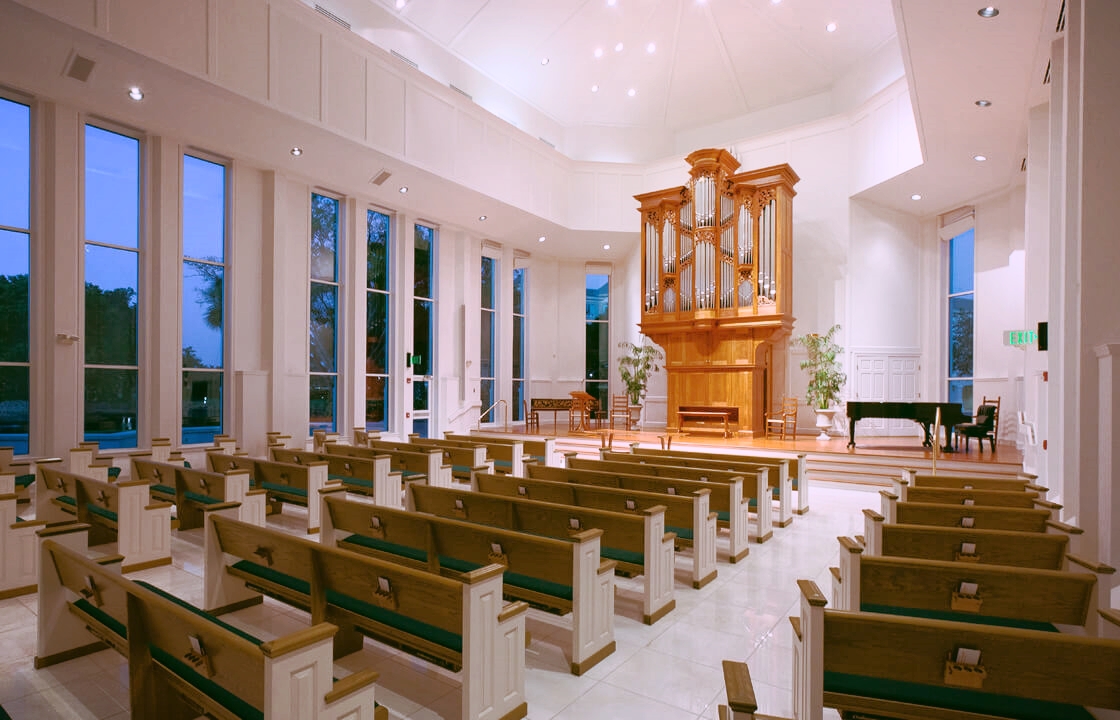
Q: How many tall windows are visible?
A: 10